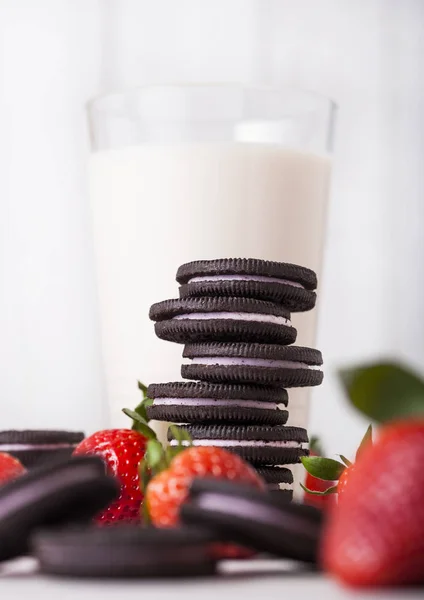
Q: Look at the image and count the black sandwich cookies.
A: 10